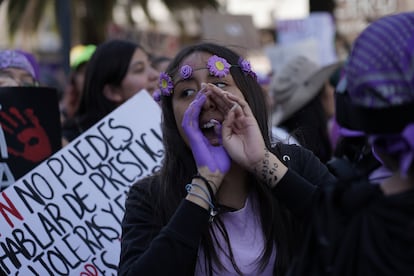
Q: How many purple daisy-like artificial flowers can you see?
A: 2